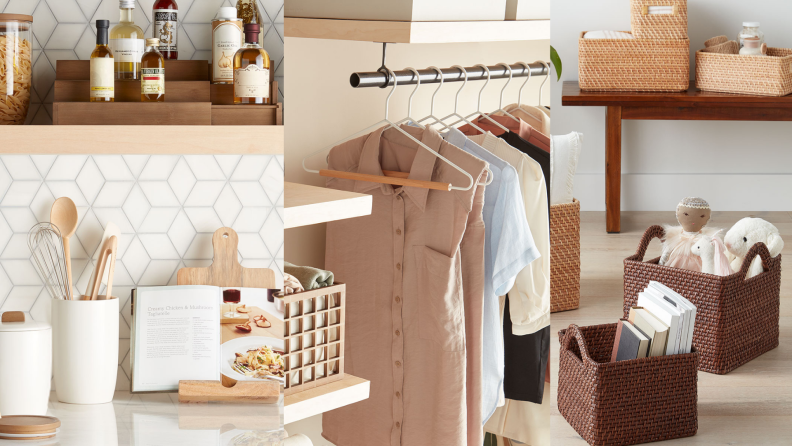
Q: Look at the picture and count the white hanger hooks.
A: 8